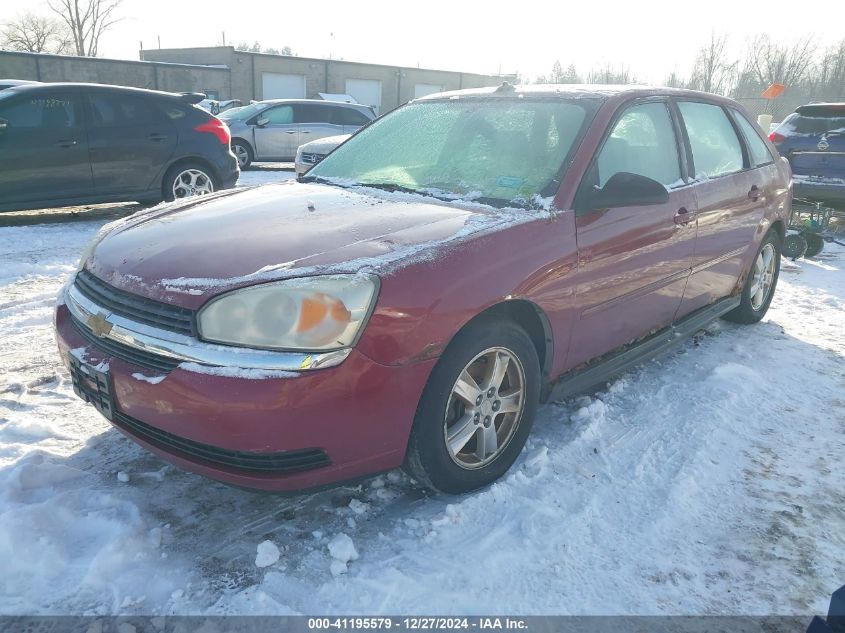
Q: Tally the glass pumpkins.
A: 0